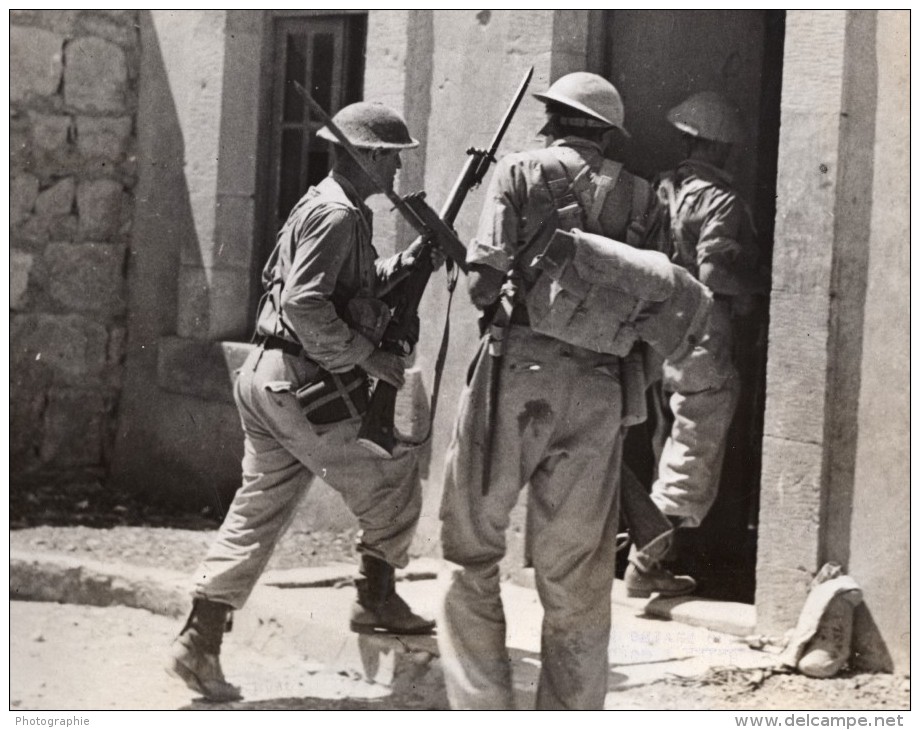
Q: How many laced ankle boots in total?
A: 3